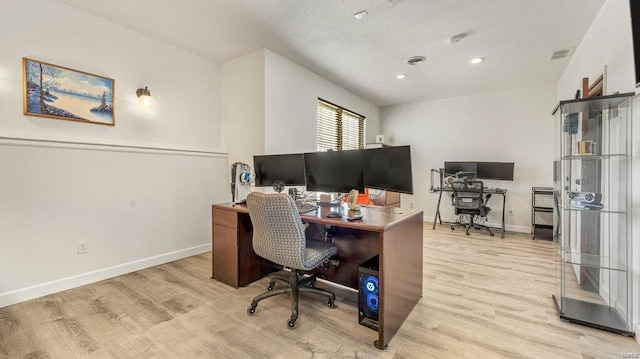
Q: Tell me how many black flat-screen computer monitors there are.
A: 5